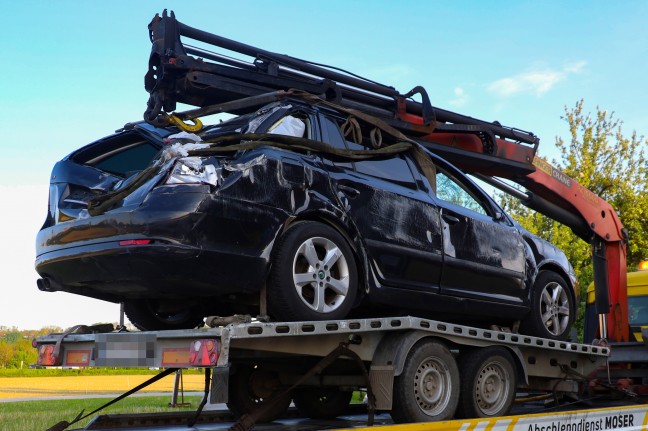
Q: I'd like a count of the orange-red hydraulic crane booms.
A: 1